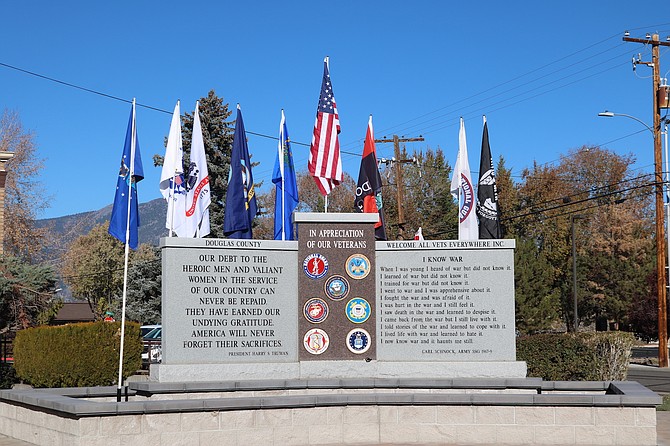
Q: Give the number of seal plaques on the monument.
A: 7